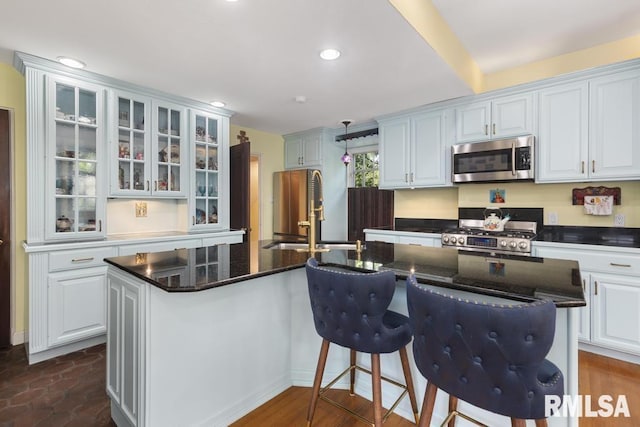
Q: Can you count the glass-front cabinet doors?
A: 4